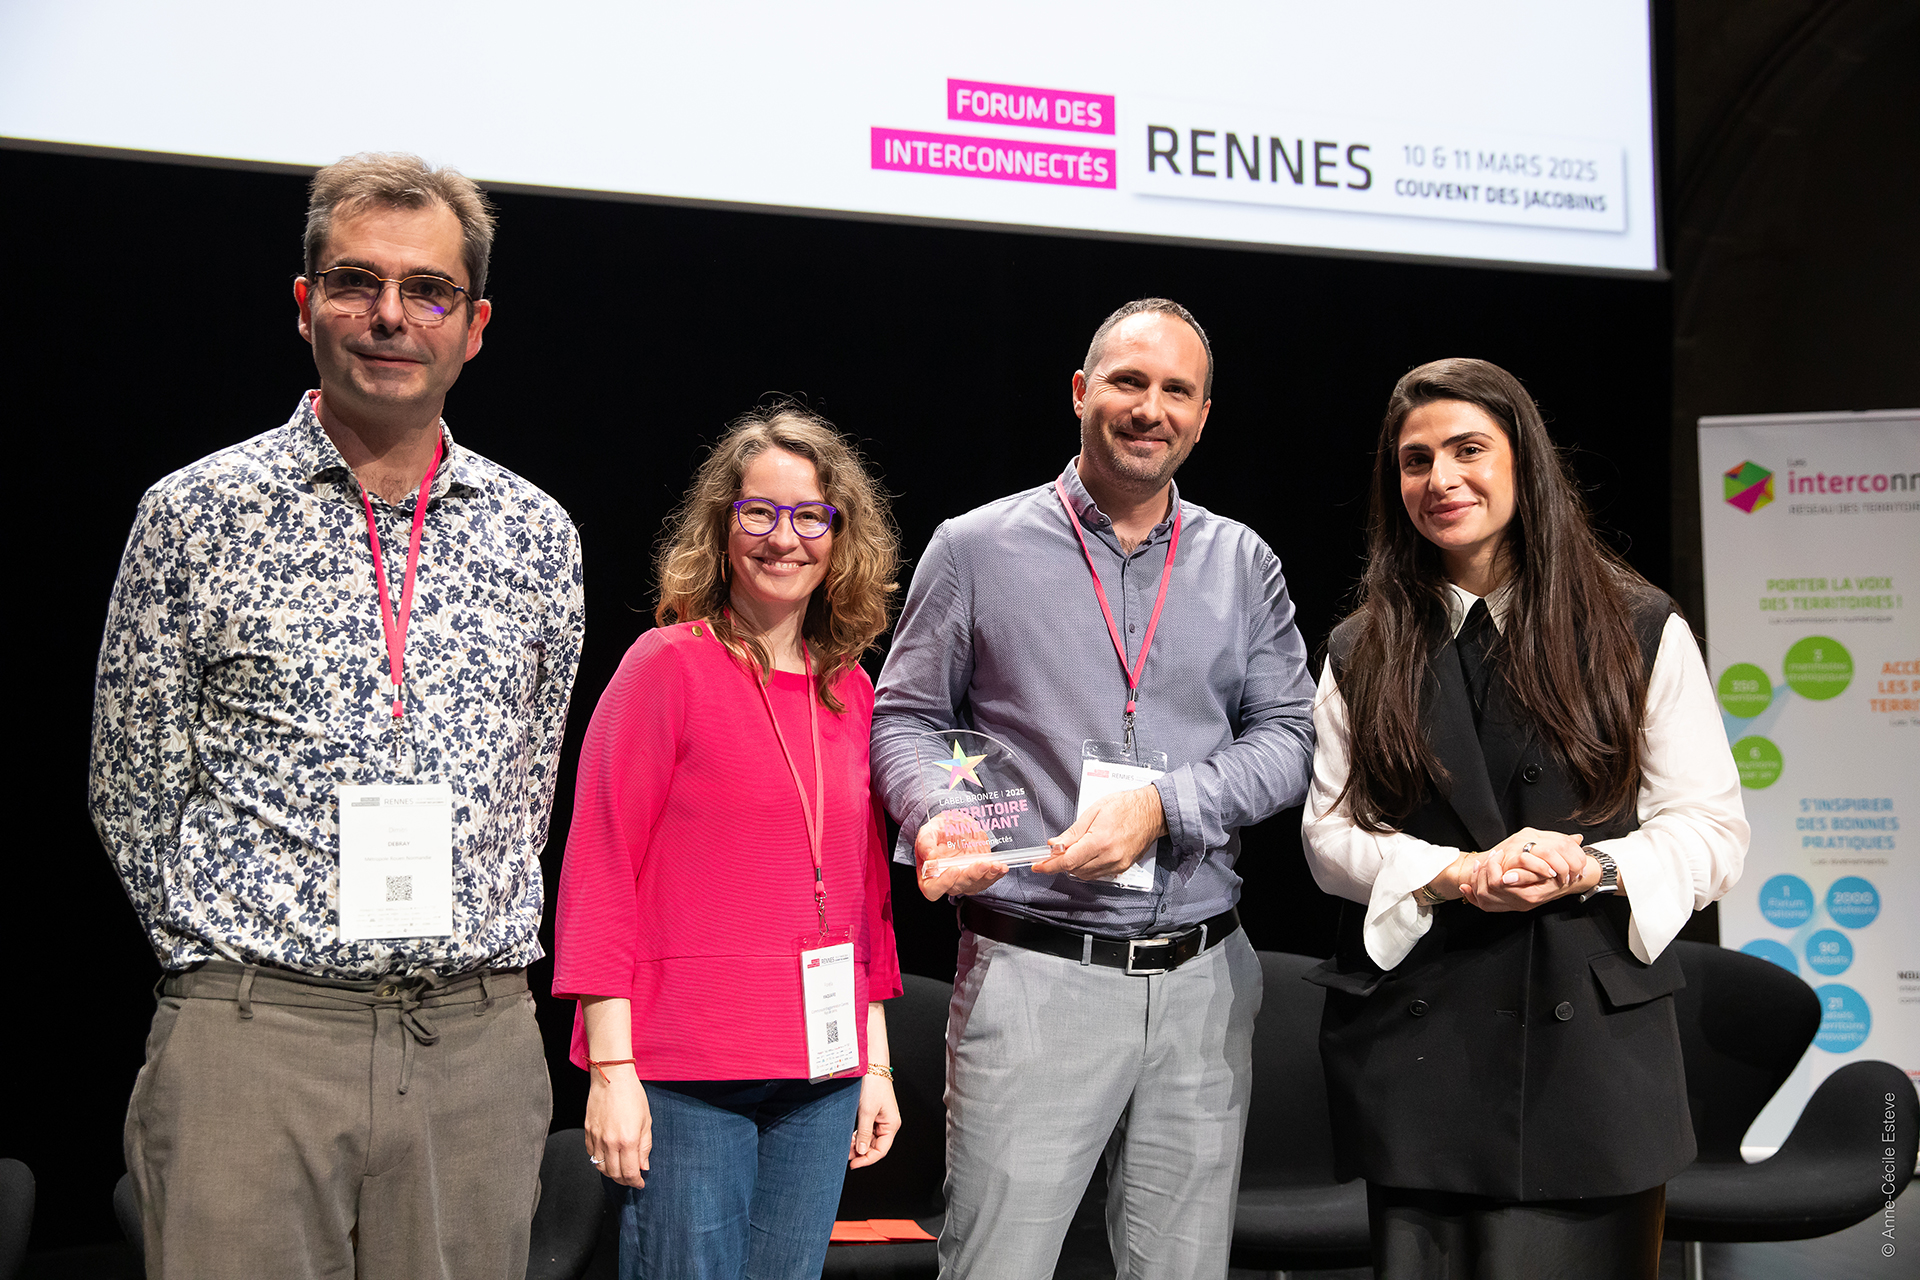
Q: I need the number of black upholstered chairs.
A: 5